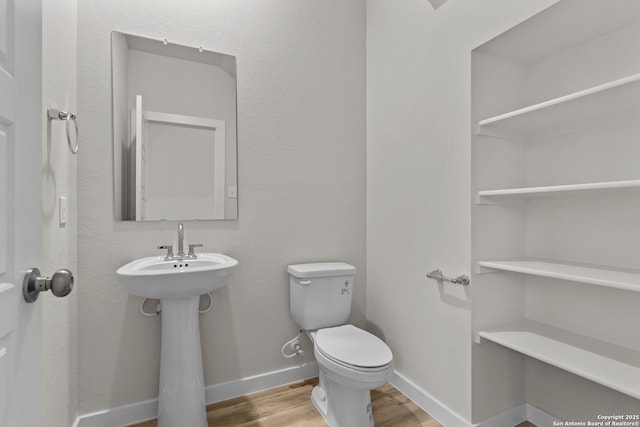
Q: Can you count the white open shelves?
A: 4